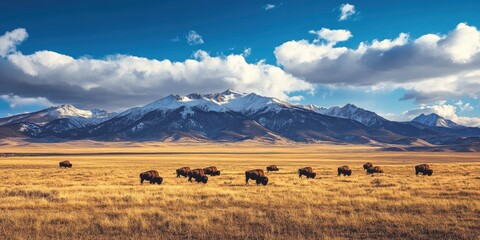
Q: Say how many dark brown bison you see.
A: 12